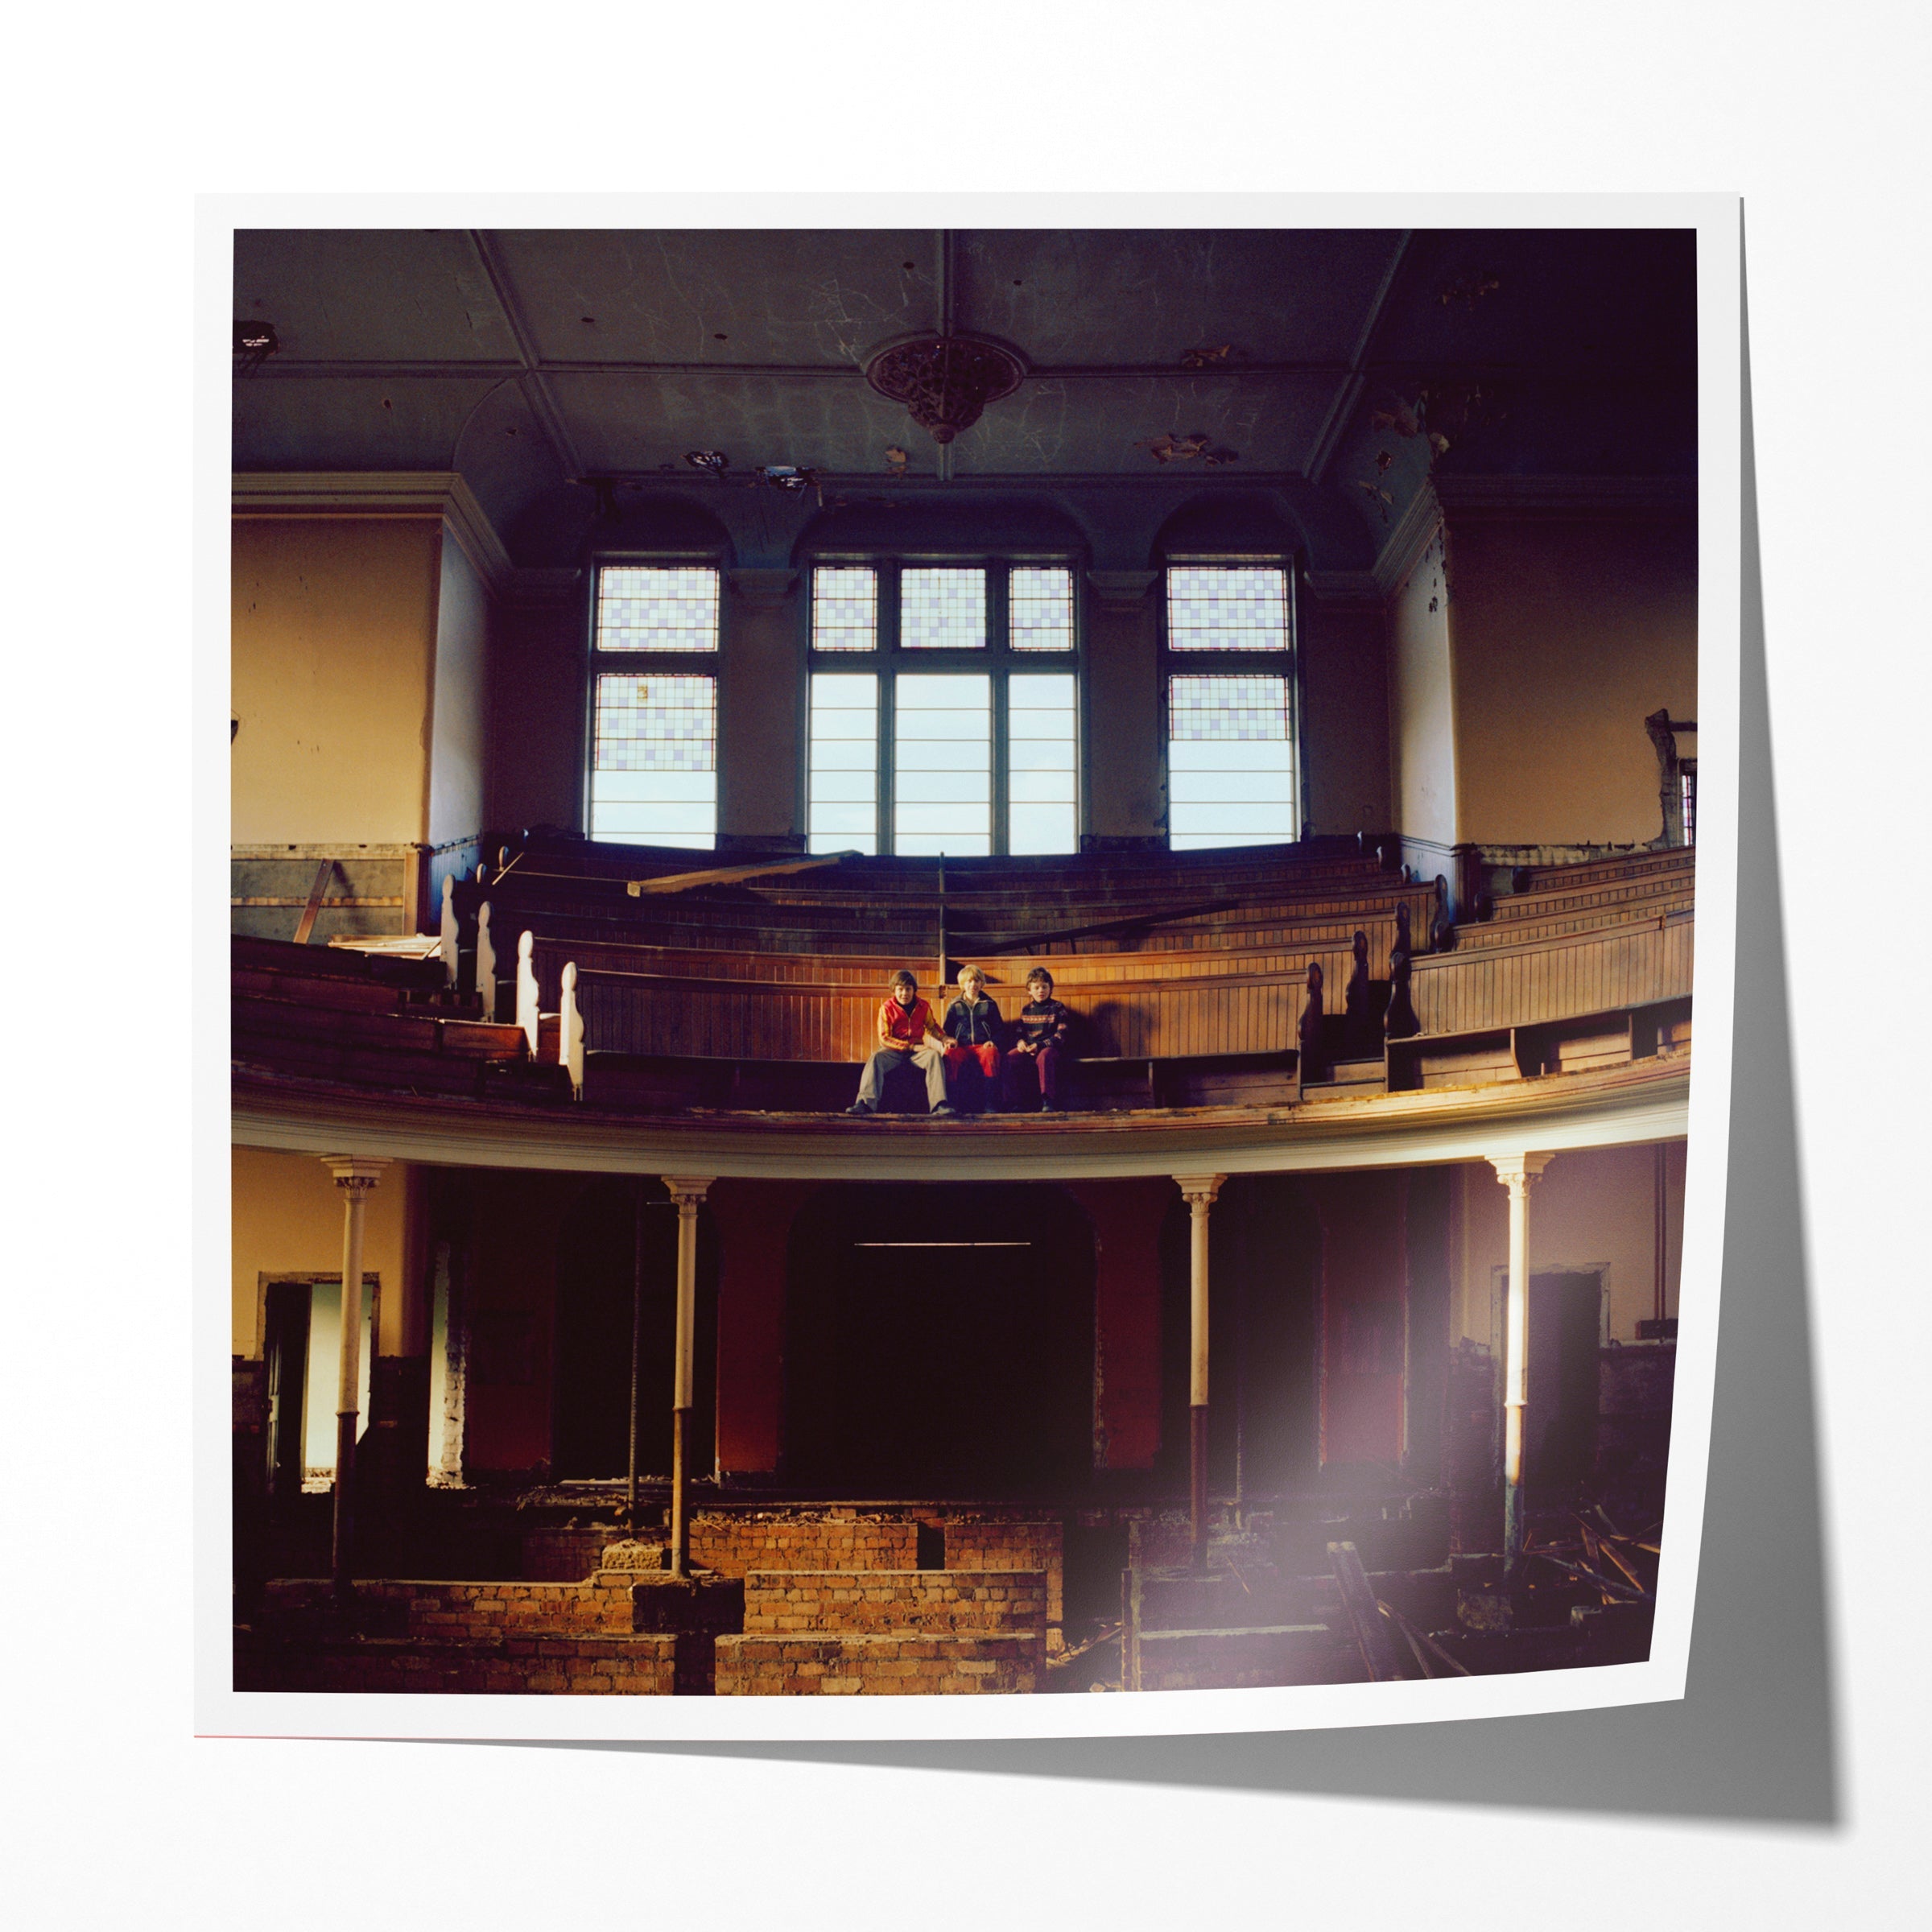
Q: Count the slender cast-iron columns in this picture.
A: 4